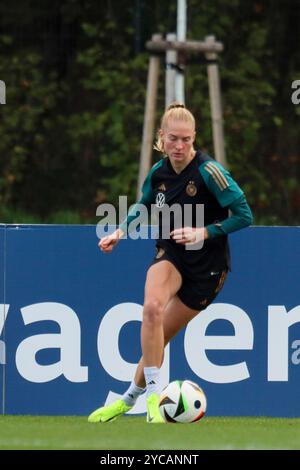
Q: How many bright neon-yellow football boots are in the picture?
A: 2